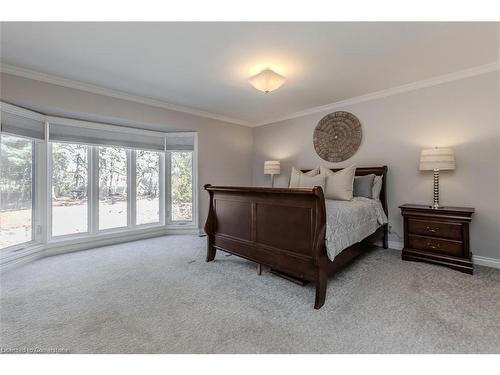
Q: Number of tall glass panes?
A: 5